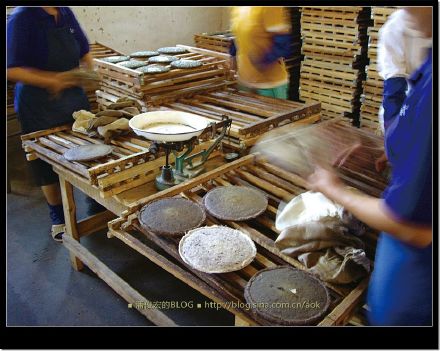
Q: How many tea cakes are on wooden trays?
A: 12